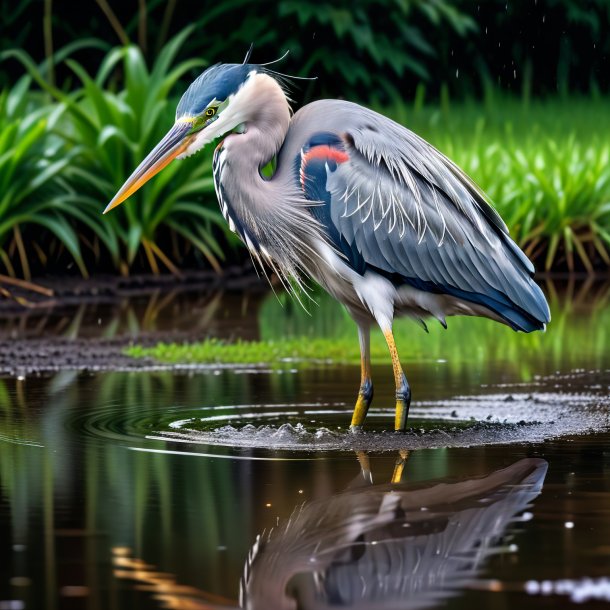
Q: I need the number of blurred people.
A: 0